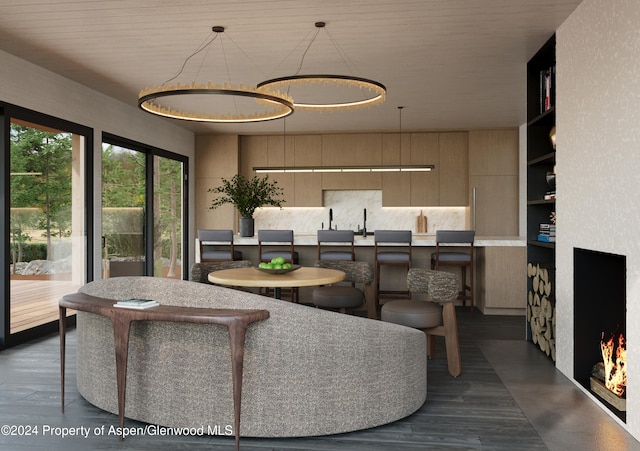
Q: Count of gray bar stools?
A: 5